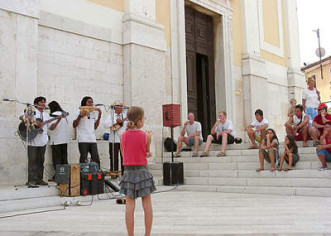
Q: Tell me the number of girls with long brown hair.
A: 2